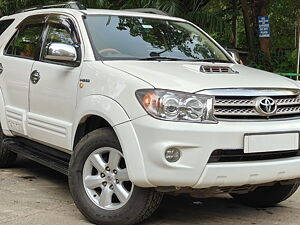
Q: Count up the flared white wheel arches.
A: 2